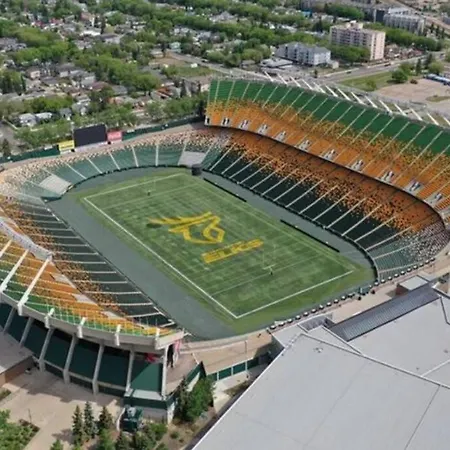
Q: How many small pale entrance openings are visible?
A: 11